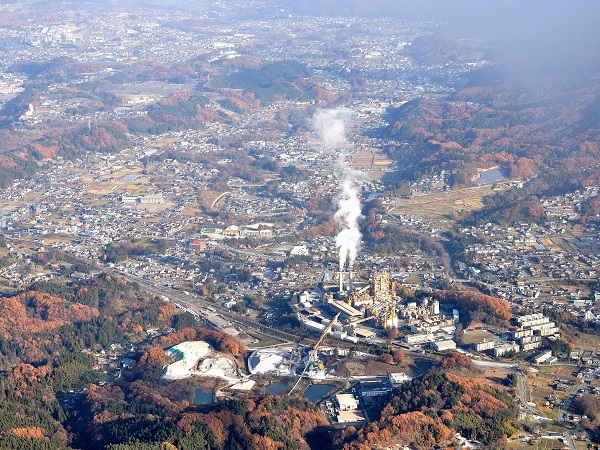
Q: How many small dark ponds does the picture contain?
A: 3